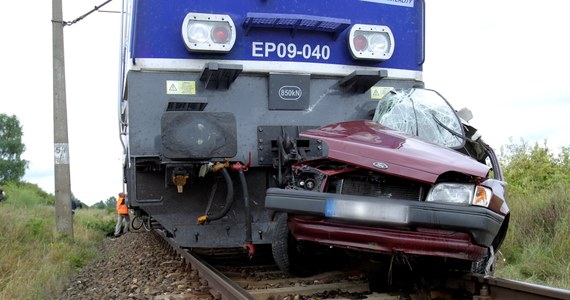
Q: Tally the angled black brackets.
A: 2